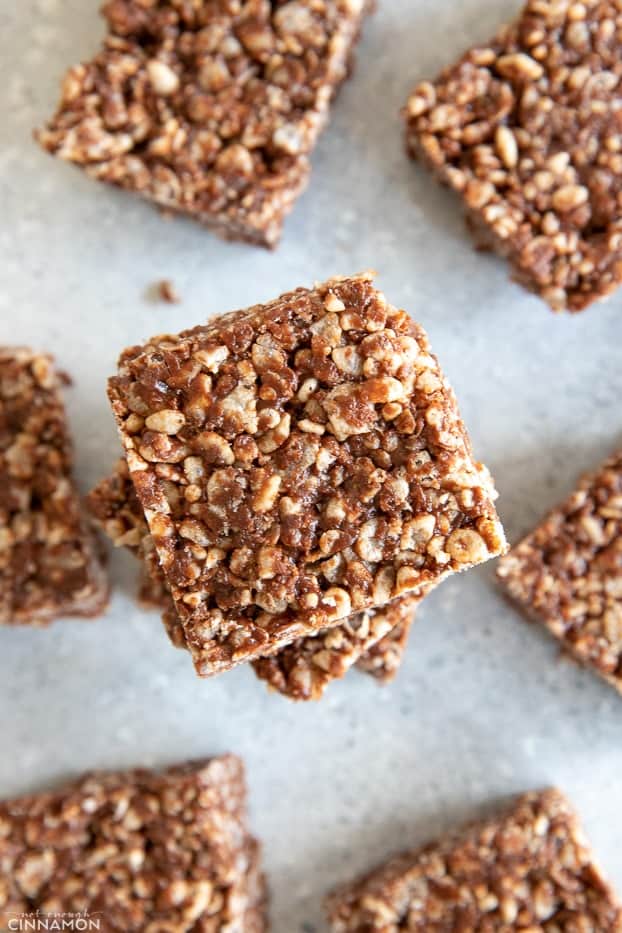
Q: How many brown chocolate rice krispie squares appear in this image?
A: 9